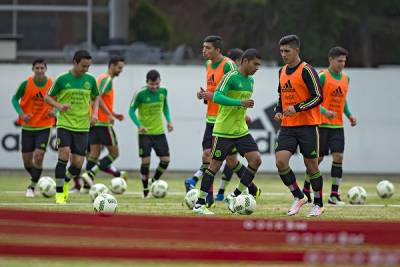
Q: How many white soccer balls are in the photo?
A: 9